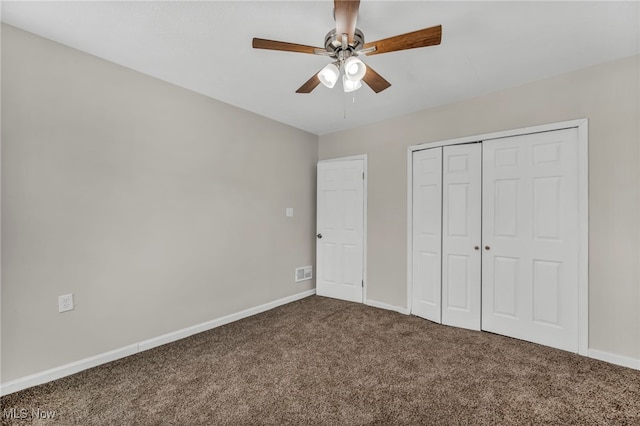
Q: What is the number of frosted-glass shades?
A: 3